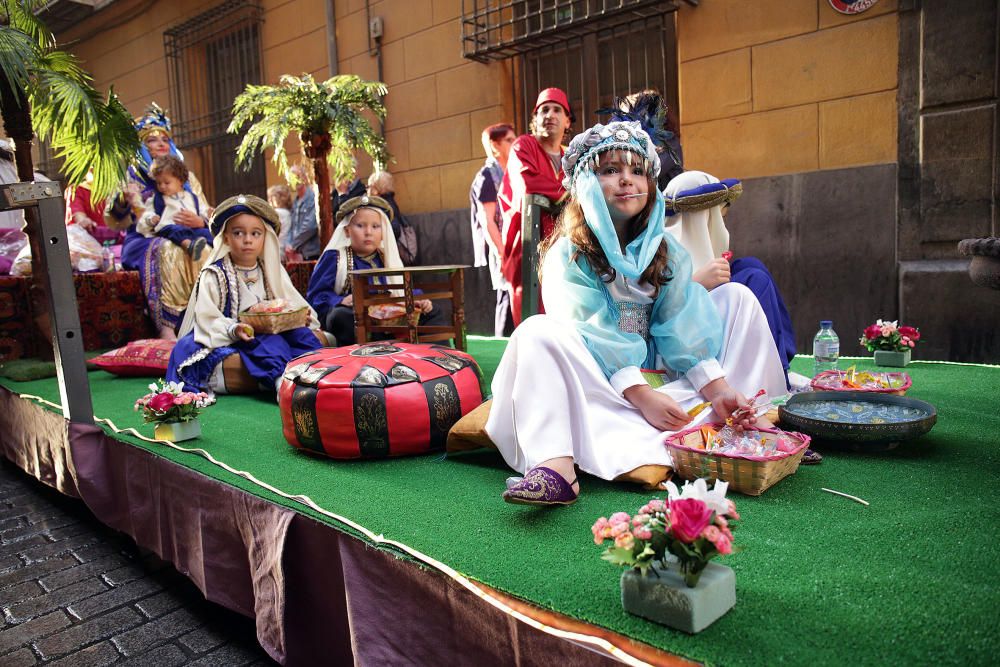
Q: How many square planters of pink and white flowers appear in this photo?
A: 3